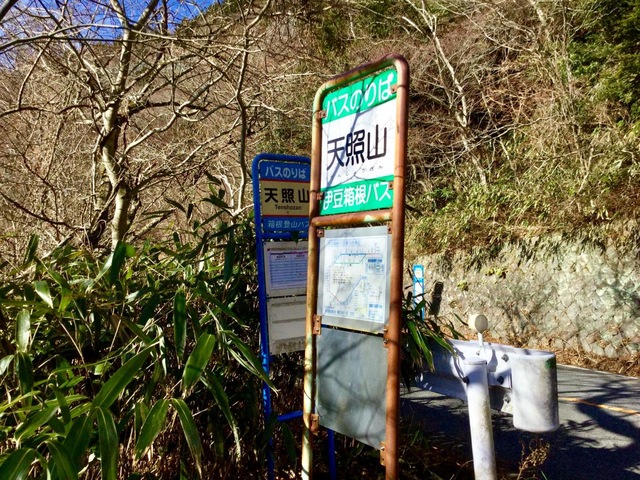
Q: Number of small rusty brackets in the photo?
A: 10